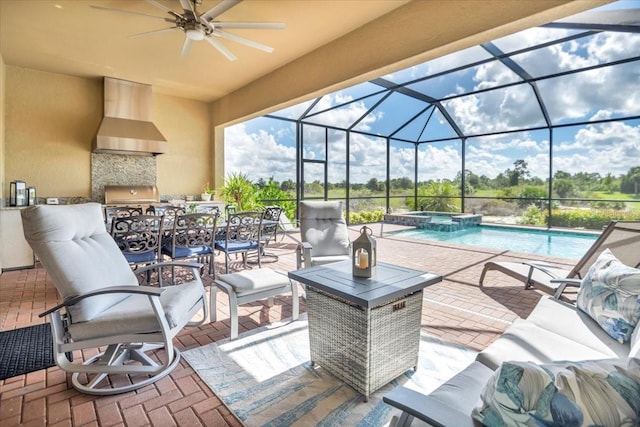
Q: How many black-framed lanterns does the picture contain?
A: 2